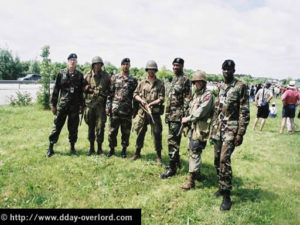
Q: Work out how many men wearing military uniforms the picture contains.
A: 7